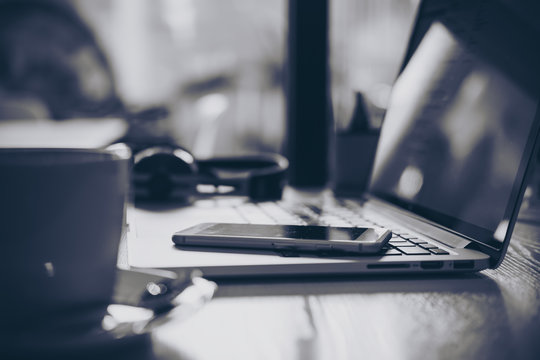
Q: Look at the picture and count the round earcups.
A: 1